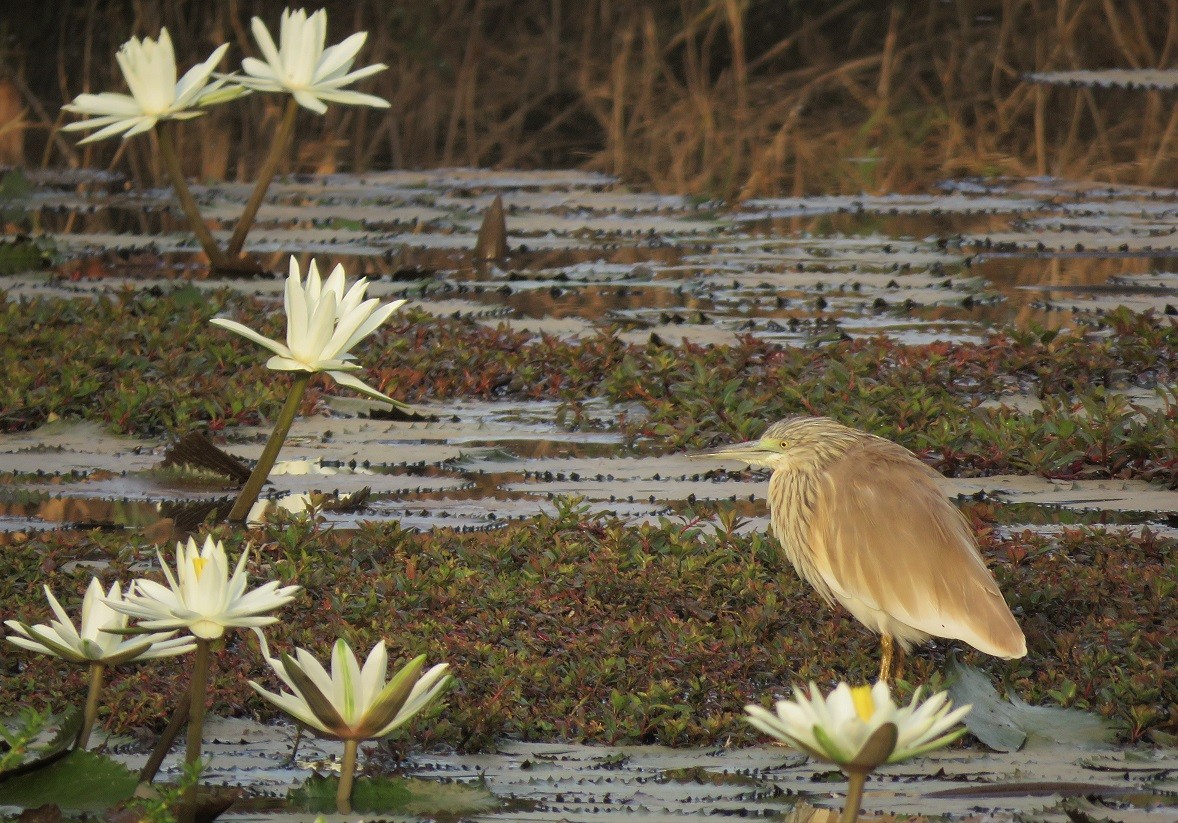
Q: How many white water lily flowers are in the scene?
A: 7